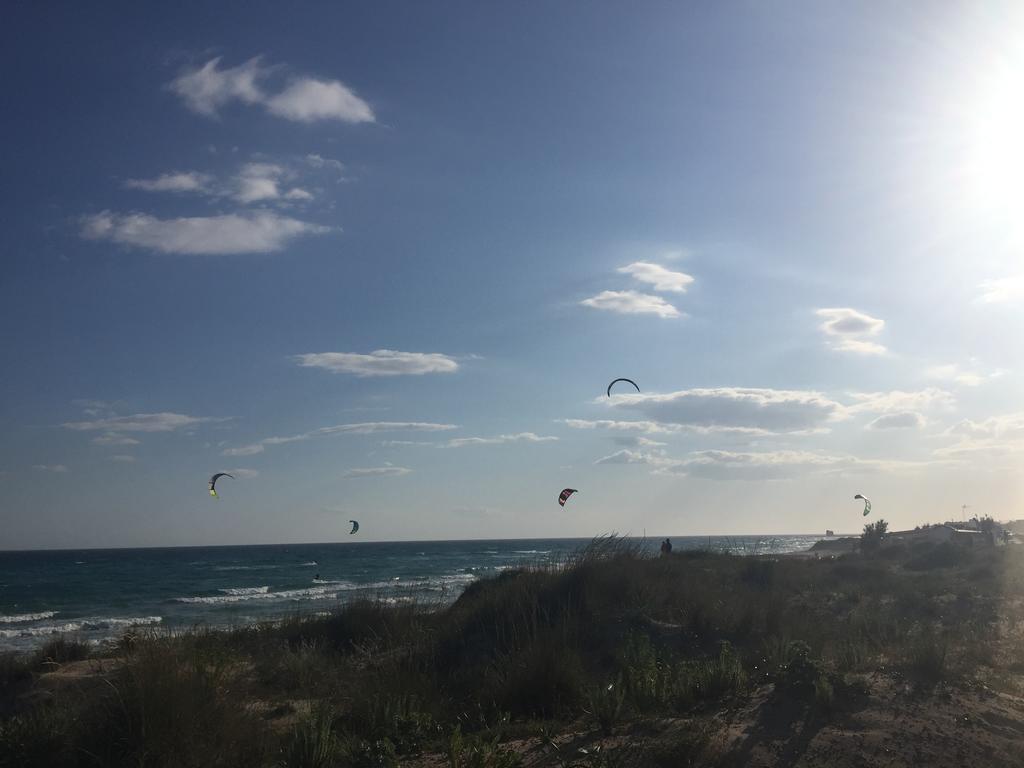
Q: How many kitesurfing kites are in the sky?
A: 5